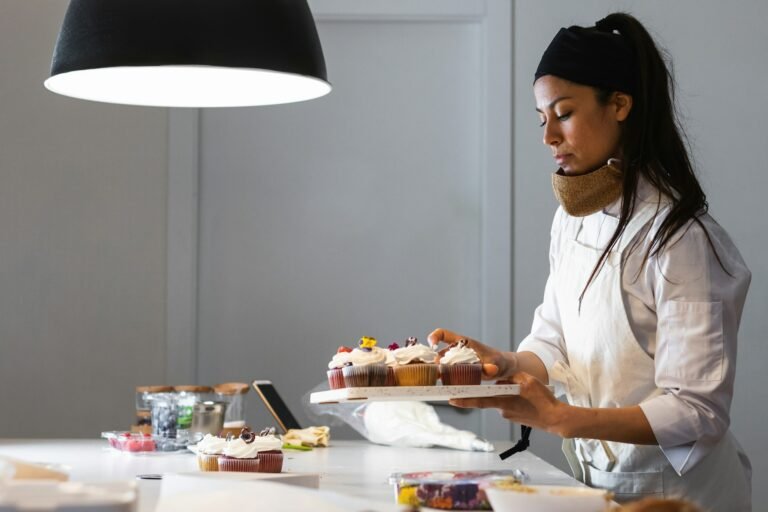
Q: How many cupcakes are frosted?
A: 8